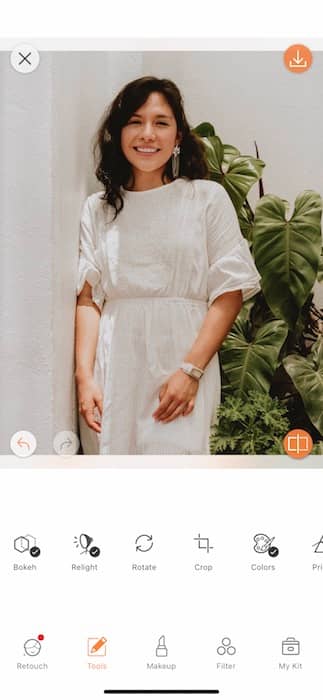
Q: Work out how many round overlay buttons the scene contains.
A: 5